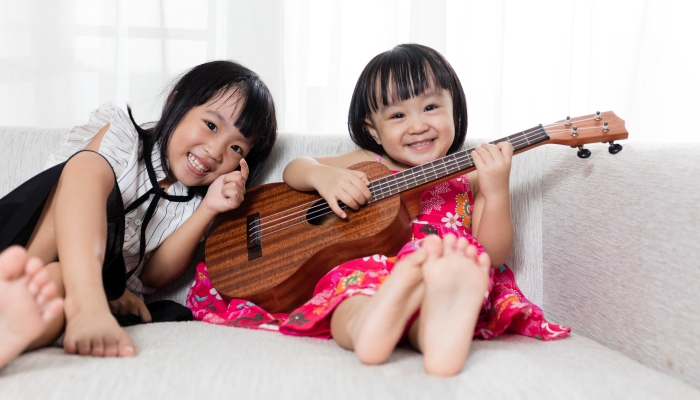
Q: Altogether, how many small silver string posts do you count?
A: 4